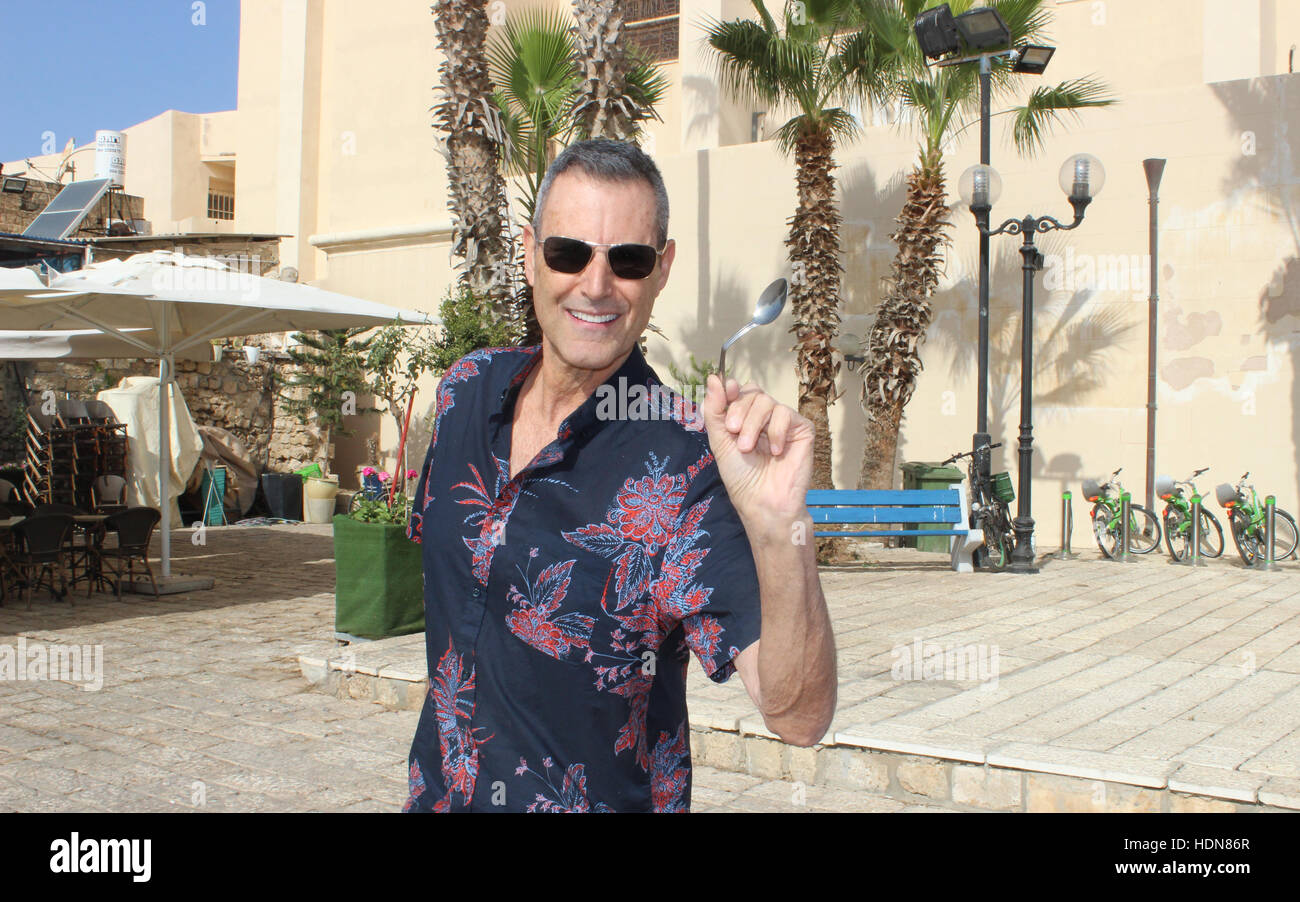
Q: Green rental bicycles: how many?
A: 3